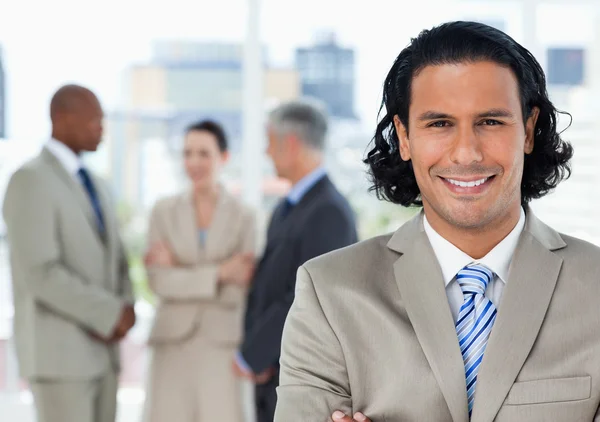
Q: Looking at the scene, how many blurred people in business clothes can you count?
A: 3